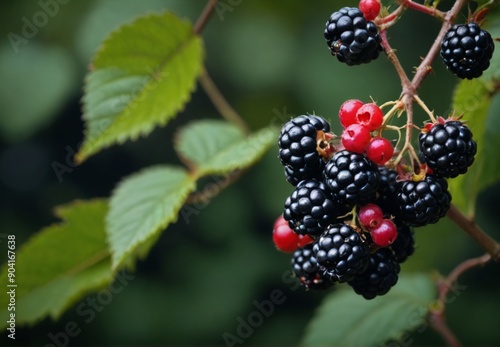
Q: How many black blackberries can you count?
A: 12